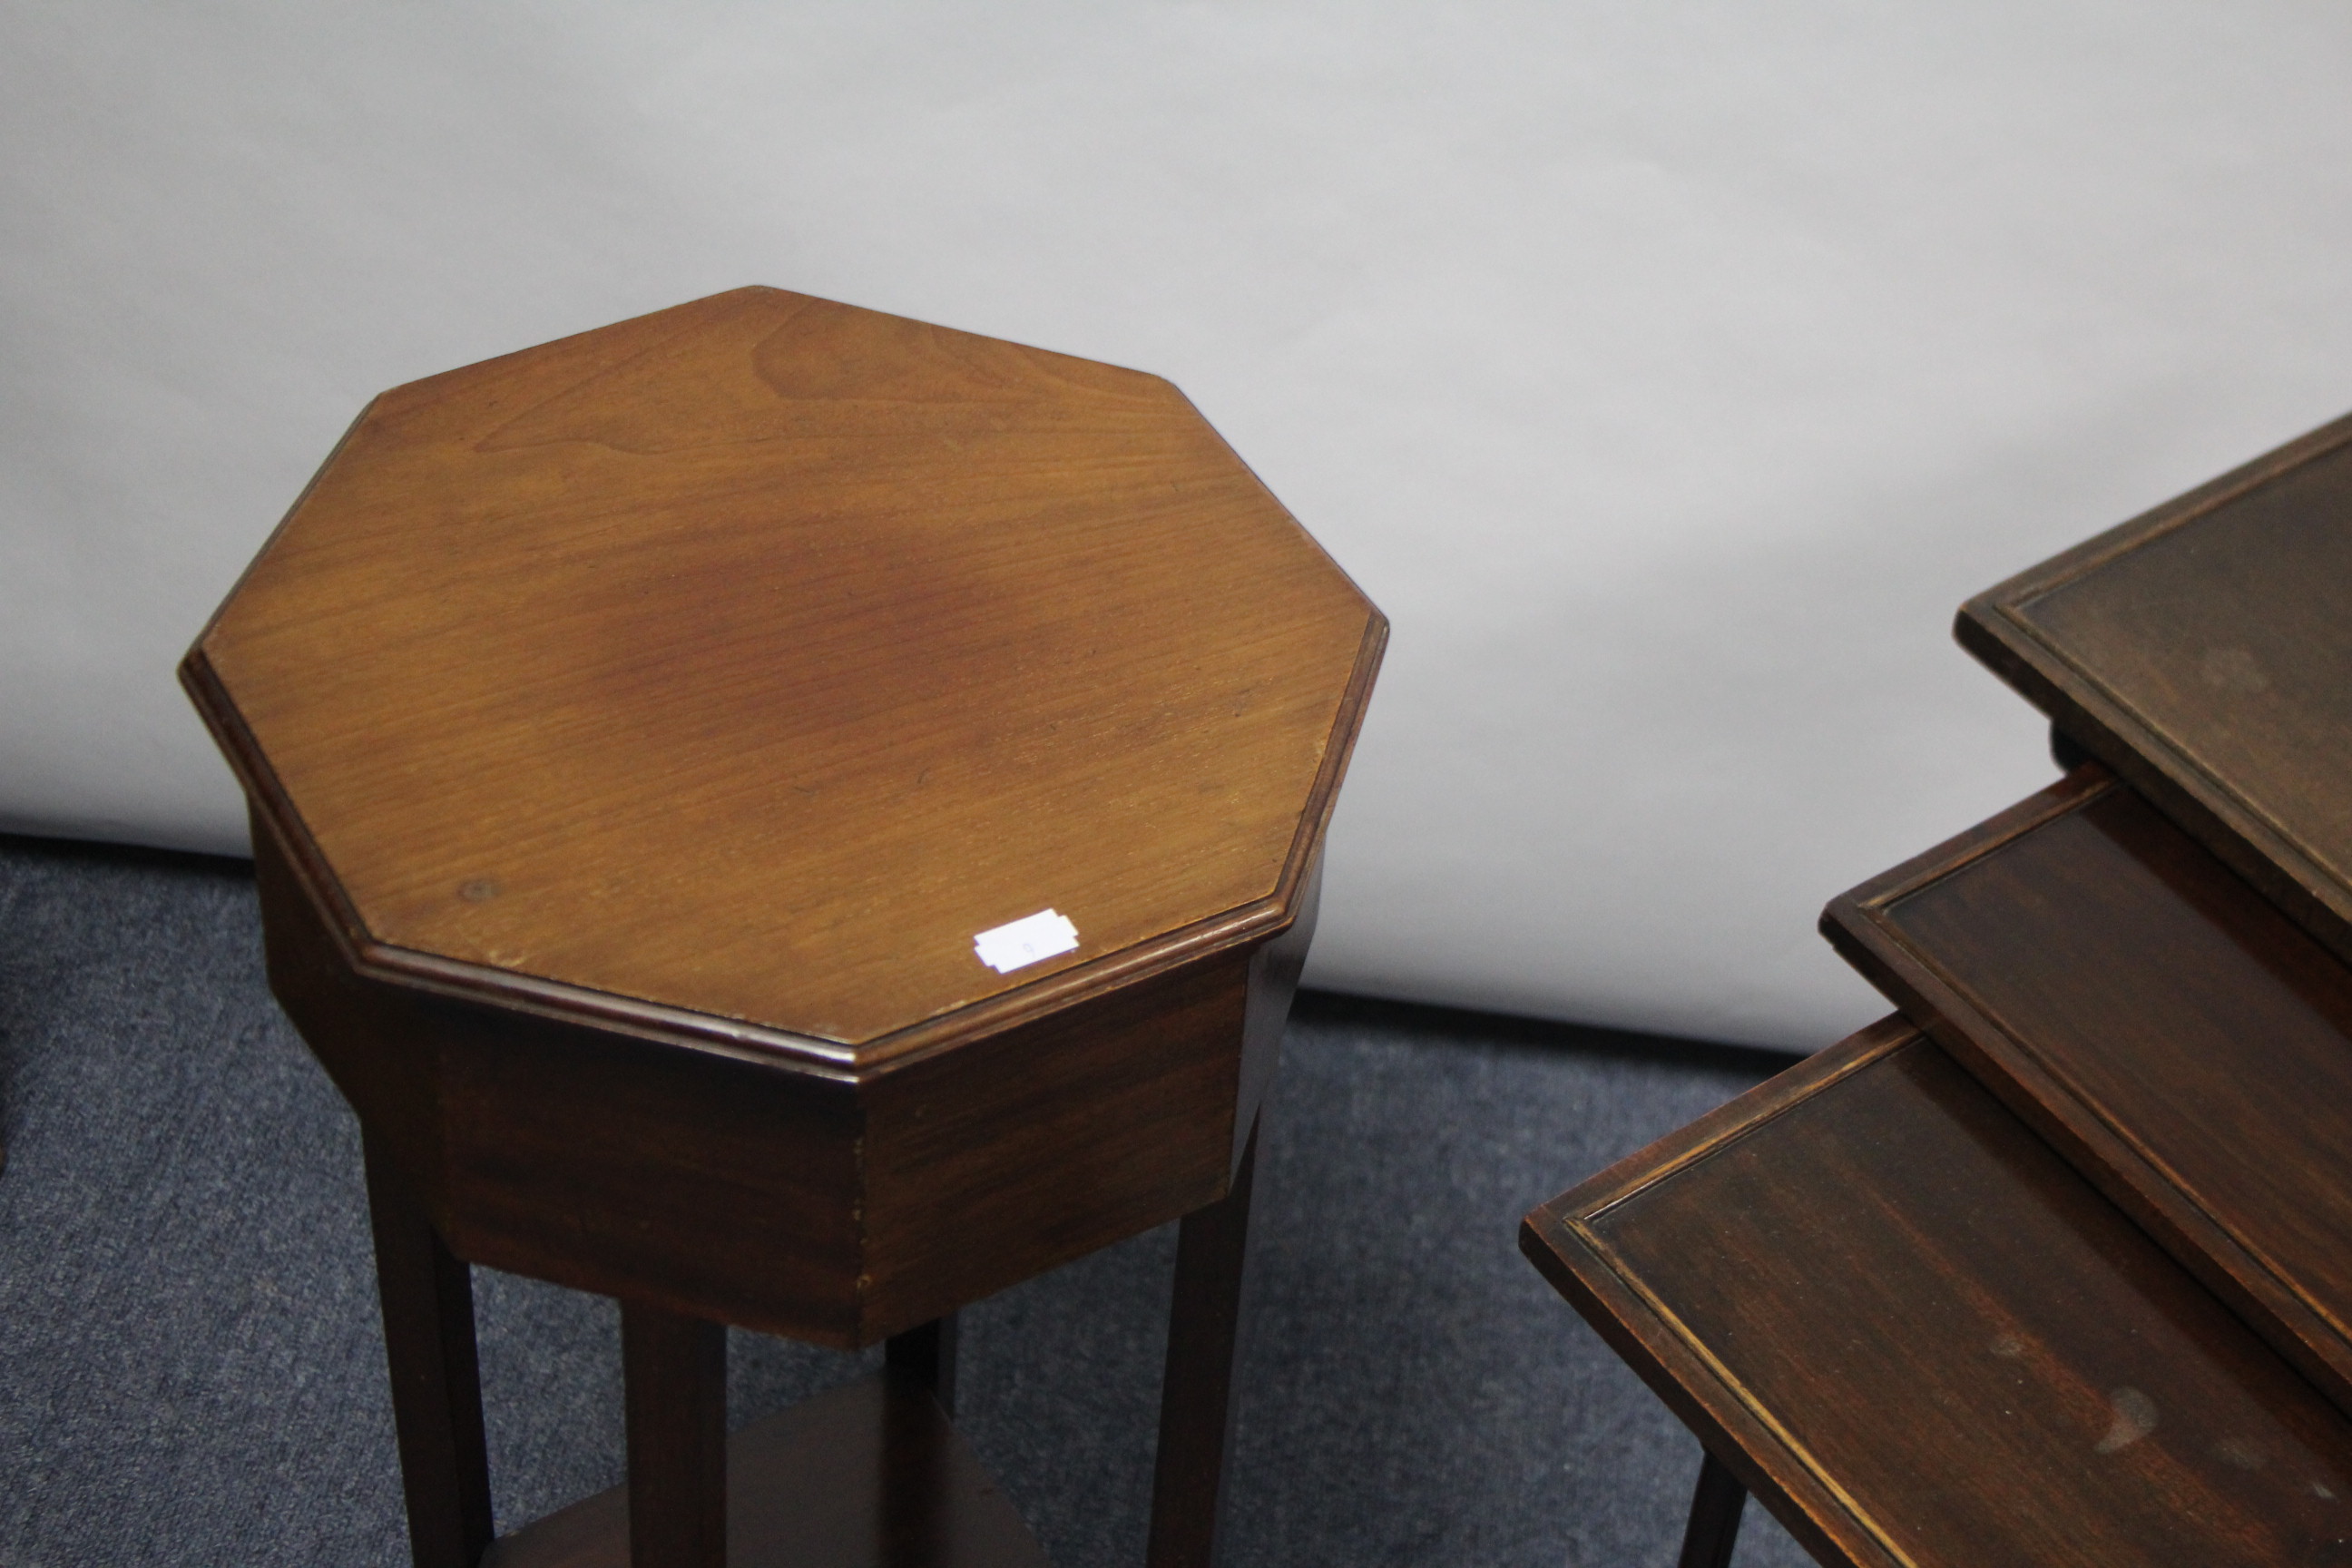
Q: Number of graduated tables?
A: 3